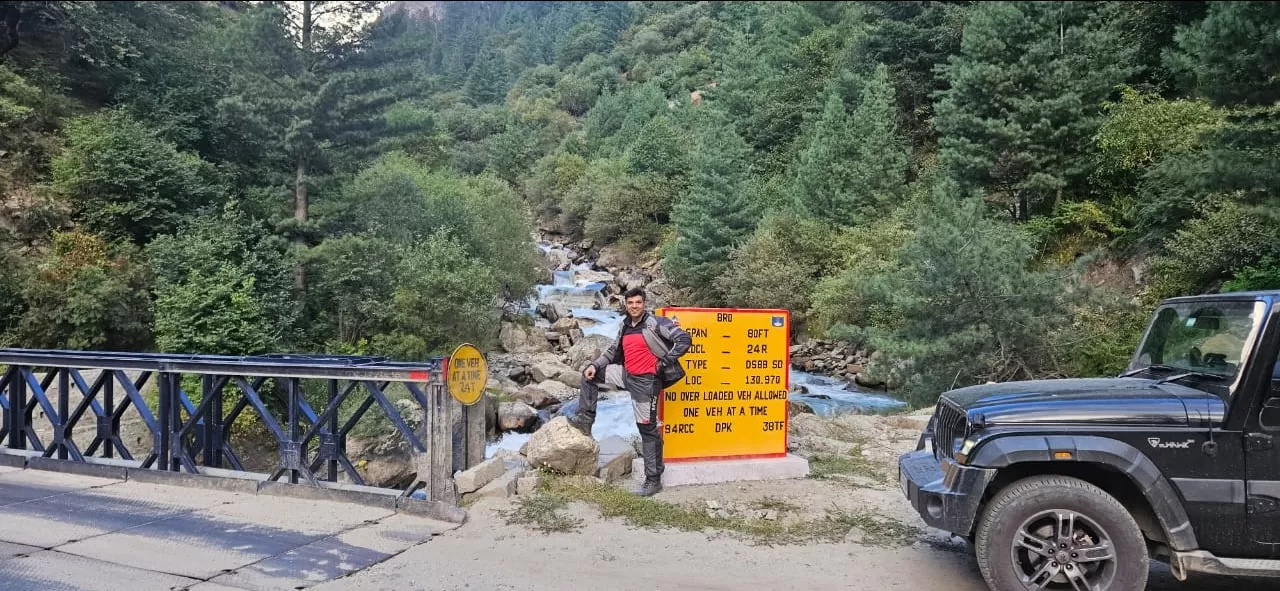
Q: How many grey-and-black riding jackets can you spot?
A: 1